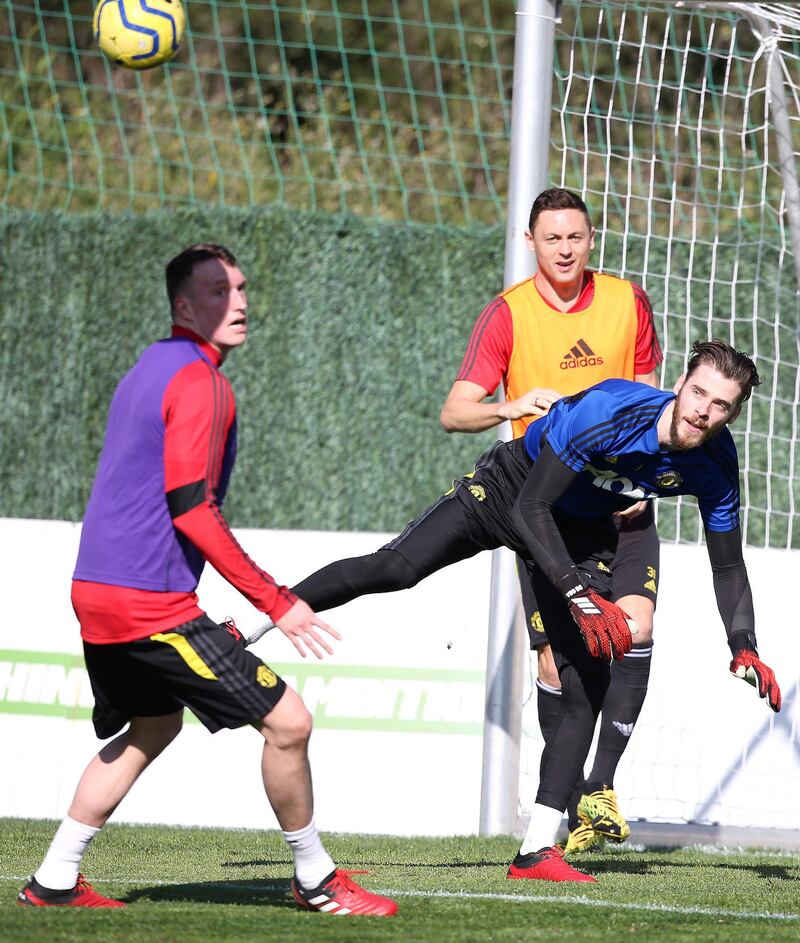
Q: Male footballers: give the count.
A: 3